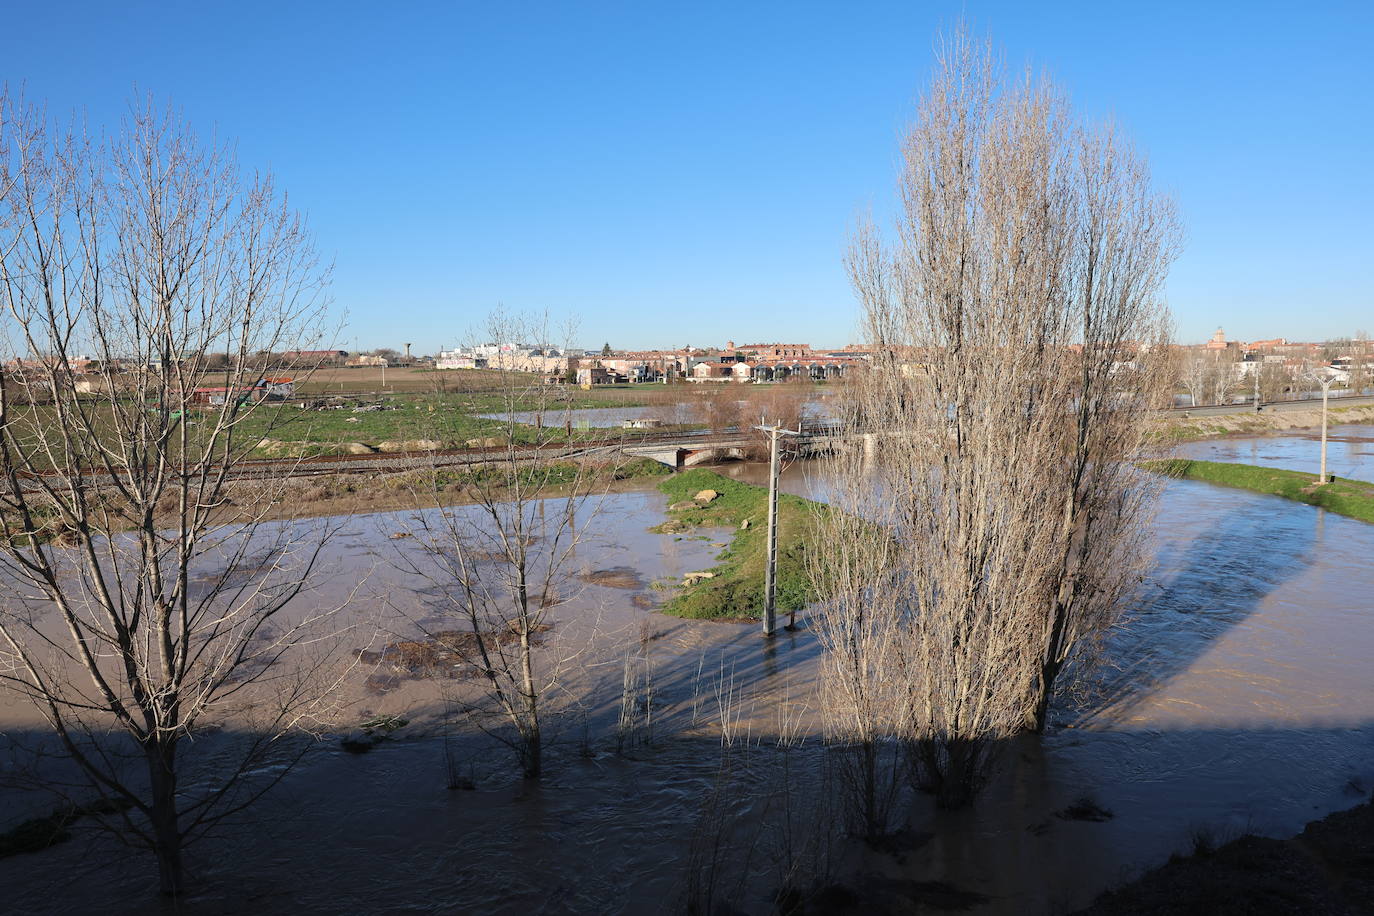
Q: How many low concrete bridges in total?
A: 1